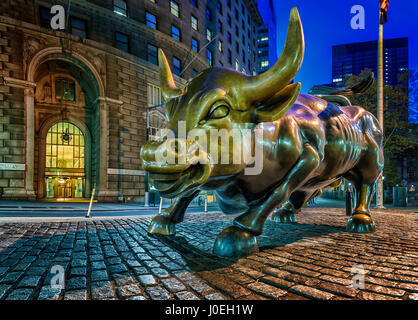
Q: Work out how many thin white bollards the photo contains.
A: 3